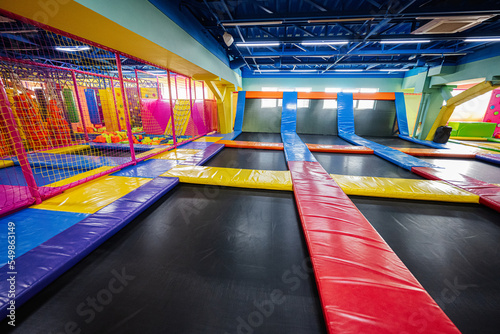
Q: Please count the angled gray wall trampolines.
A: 3